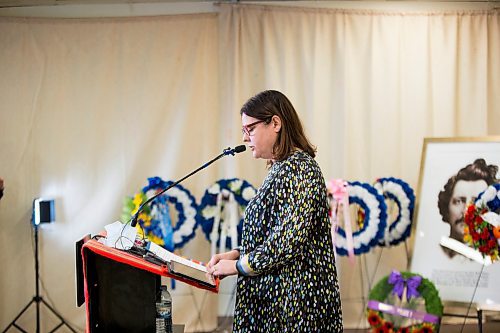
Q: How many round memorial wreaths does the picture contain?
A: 6